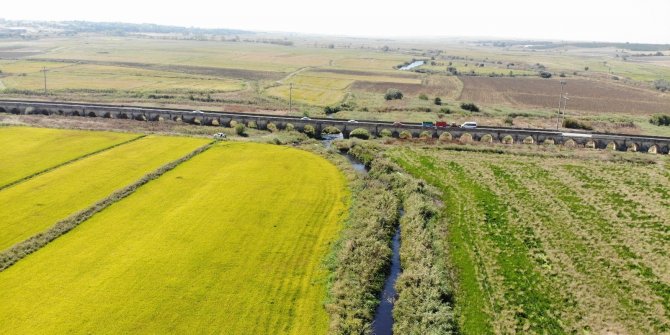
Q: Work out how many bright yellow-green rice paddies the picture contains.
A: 3